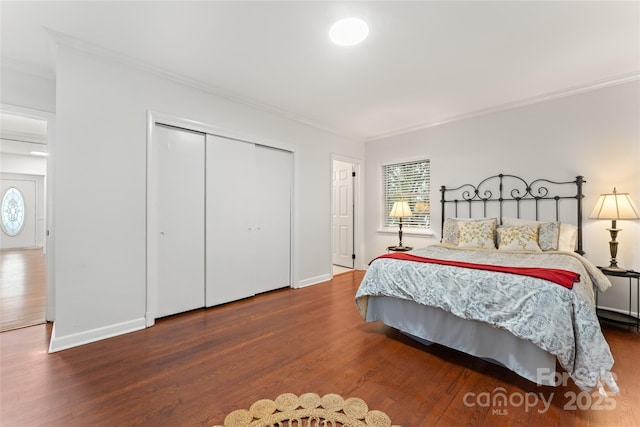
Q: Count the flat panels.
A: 3